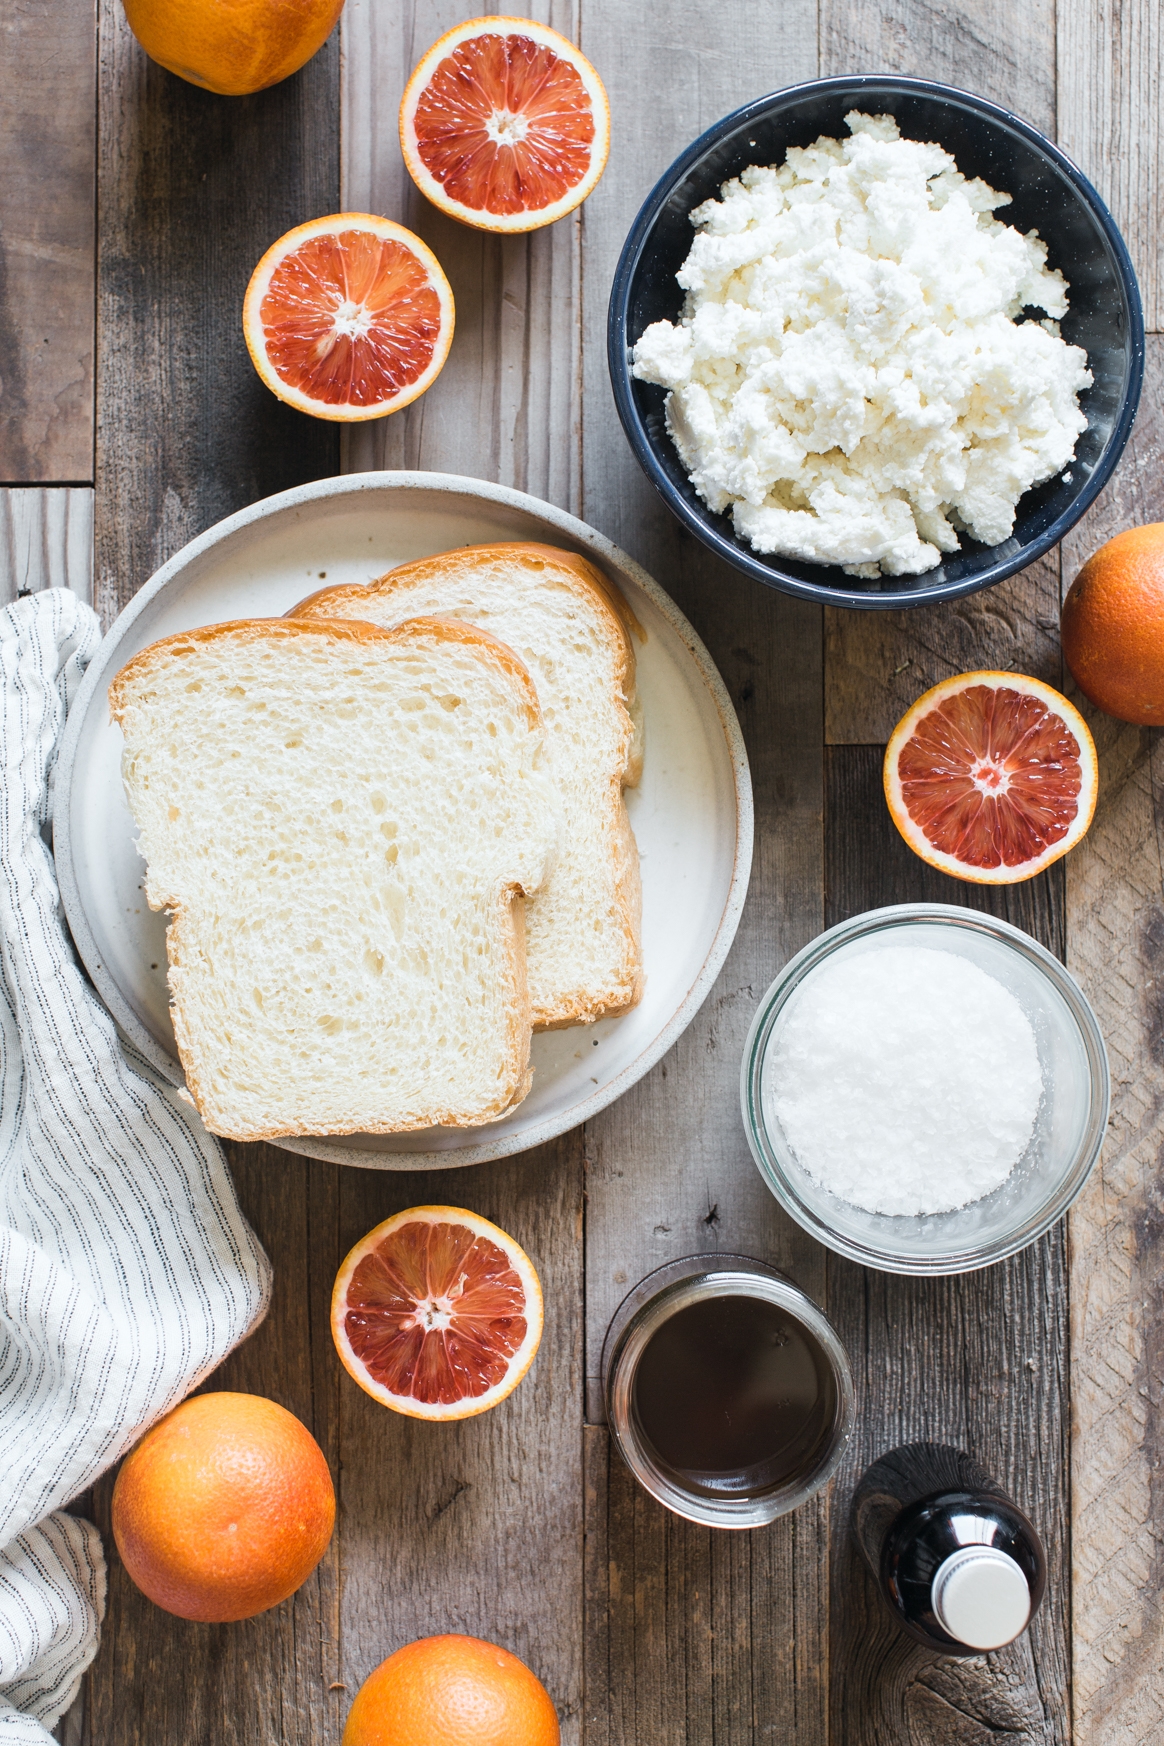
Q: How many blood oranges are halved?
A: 4